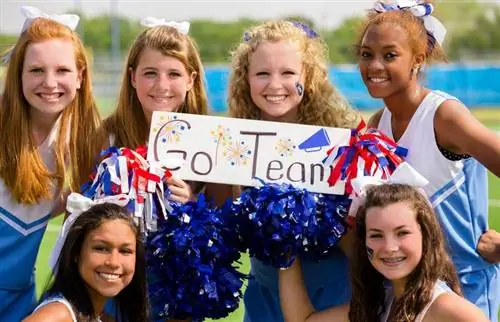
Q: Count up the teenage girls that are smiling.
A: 6